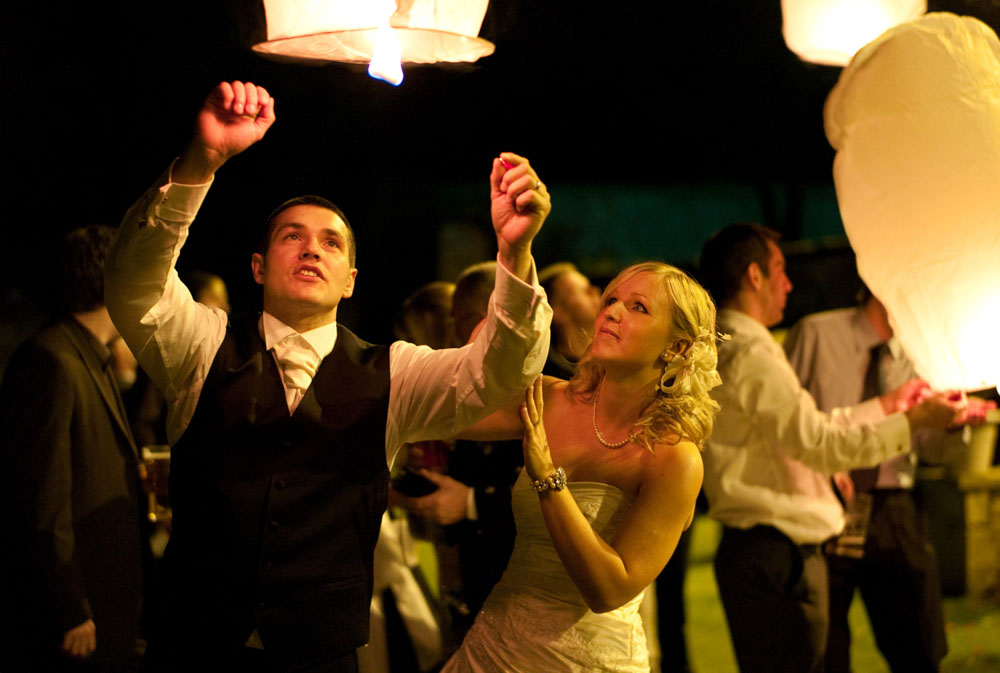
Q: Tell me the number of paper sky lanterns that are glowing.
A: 3